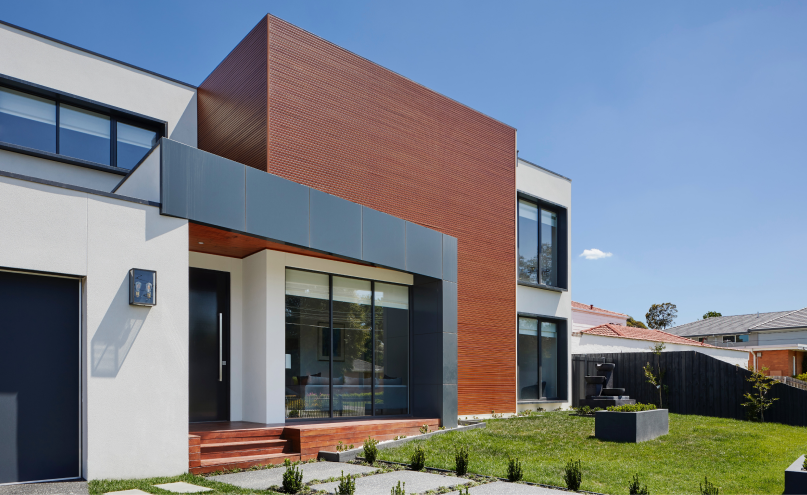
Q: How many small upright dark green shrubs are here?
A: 11